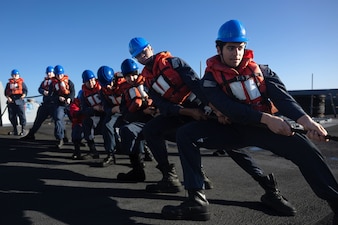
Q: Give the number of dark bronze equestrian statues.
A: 0